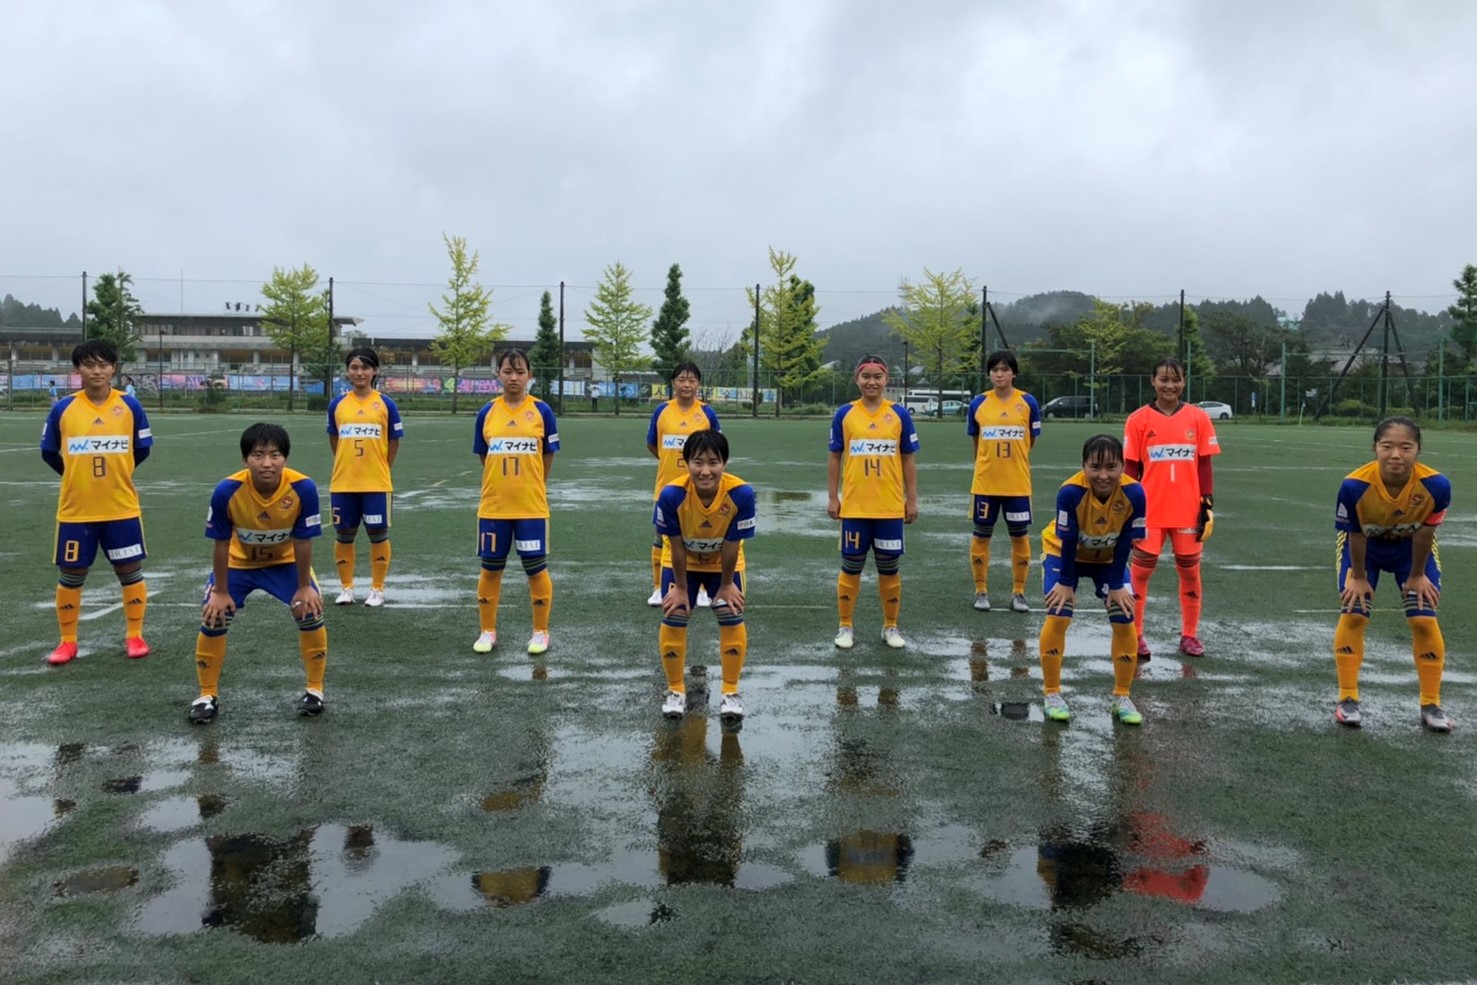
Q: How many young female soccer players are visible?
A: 11